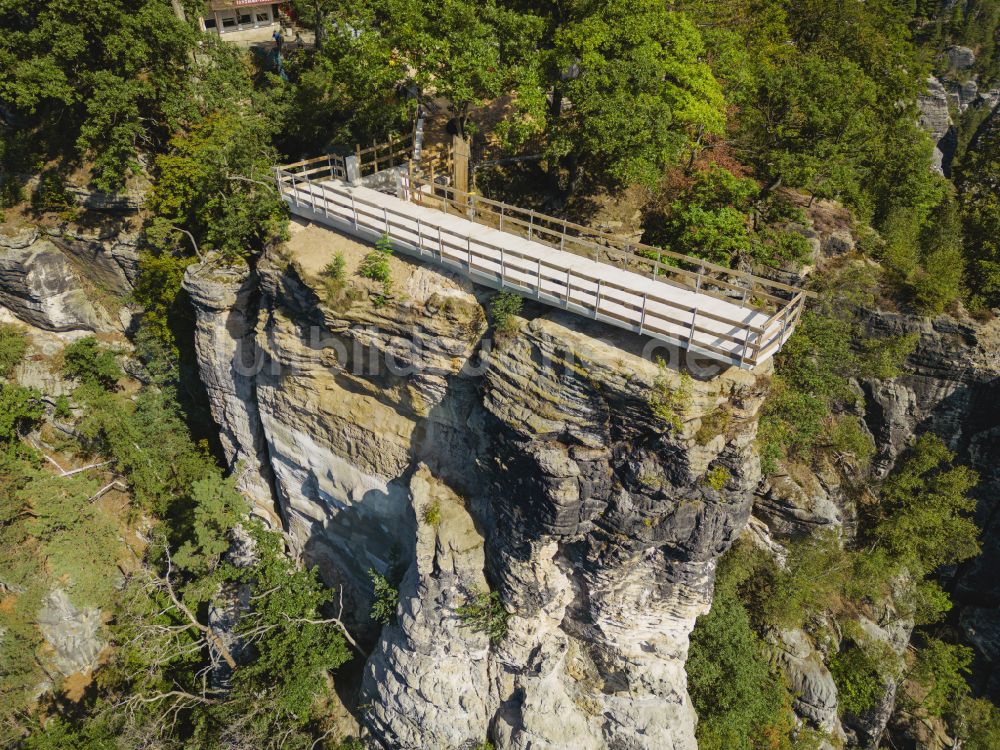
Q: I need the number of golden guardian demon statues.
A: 0